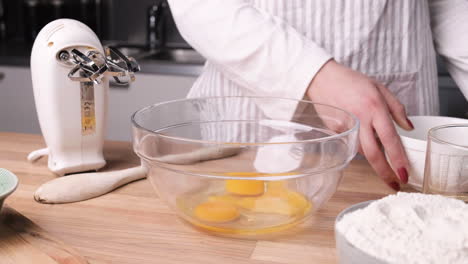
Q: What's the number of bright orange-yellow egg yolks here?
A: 2